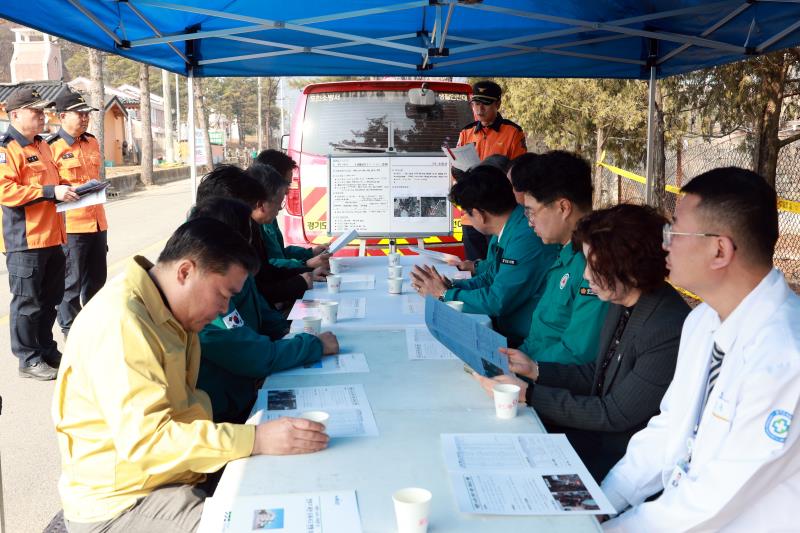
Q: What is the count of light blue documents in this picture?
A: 1